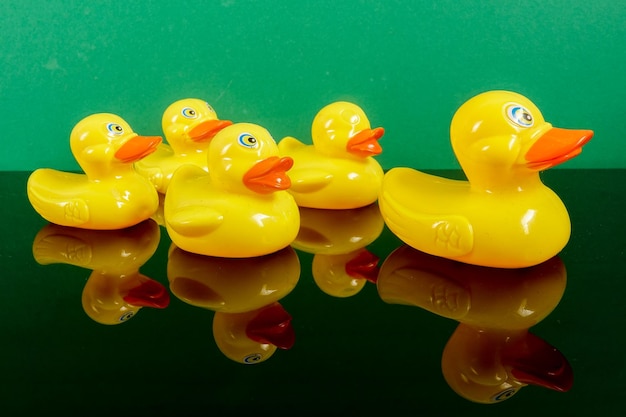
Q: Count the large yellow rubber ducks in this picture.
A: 1